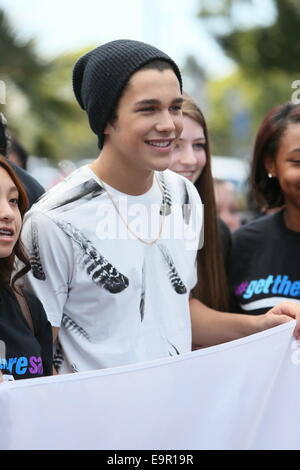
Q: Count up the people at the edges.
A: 2